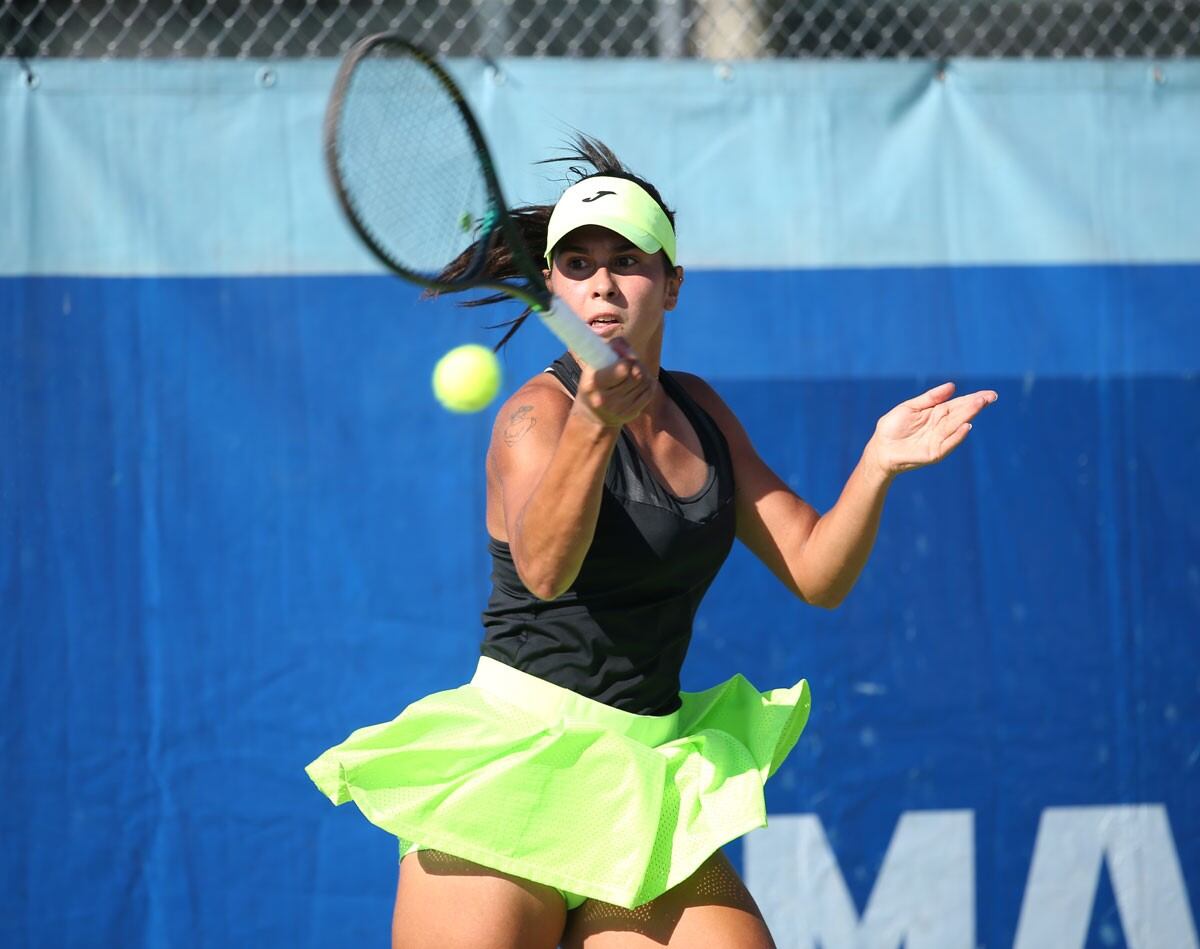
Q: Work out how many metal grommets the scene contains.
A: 6